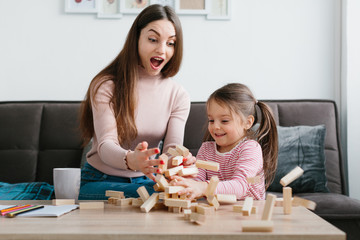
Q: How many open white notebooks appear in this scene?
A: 1